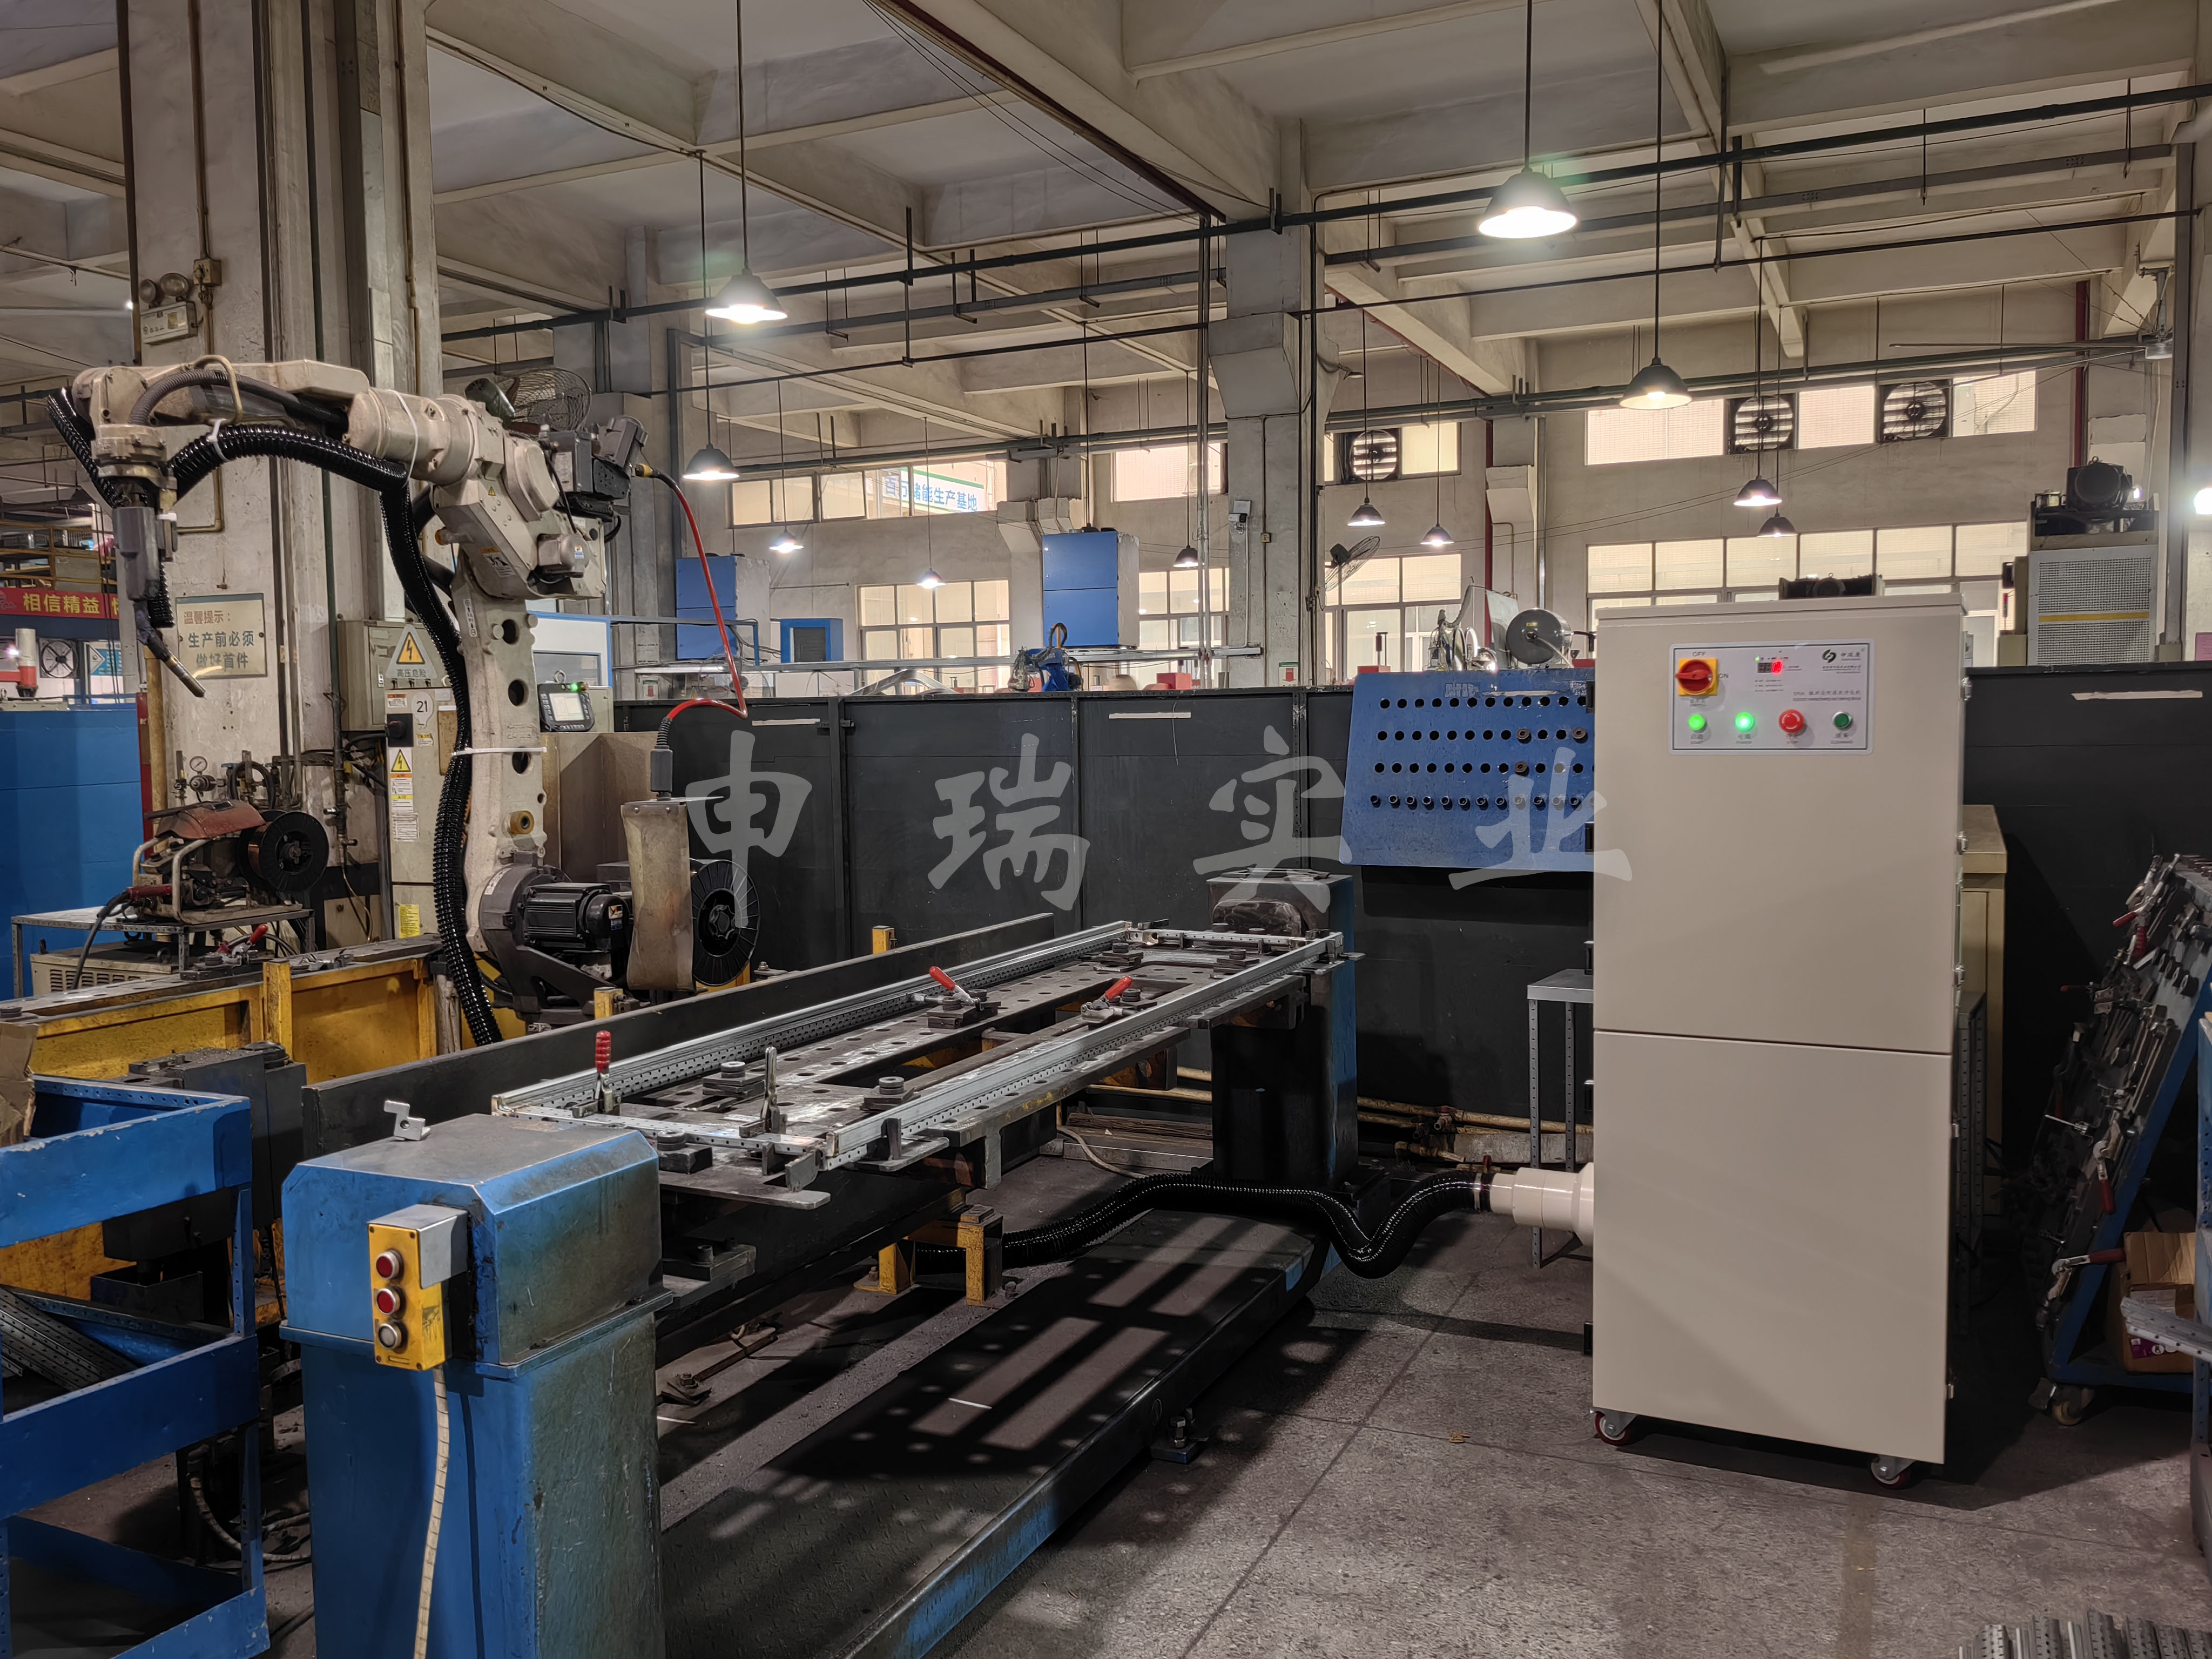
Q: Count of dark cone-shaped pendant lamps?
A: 11